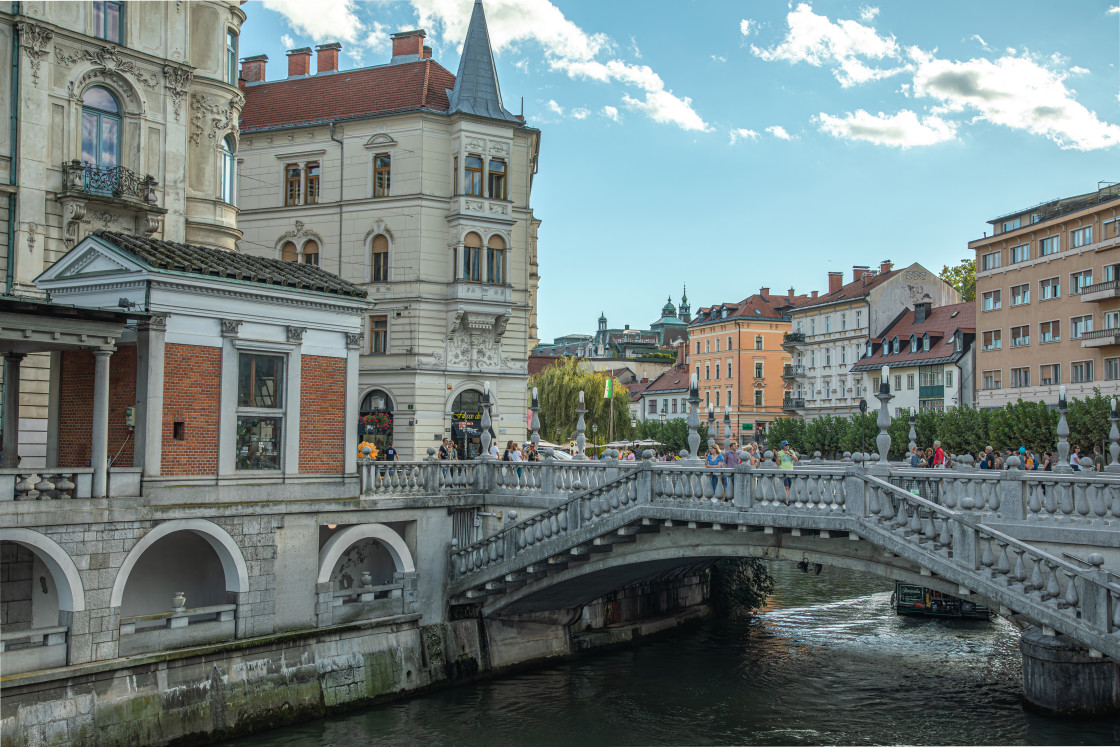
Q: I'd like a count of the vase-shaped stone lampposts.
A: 10